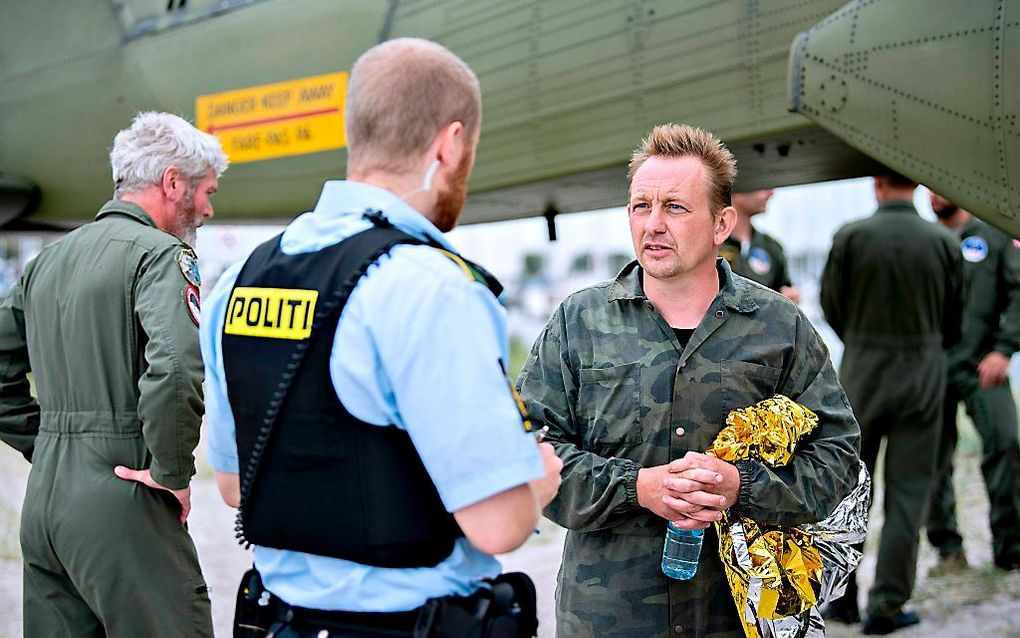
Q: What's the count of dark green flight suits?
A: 4